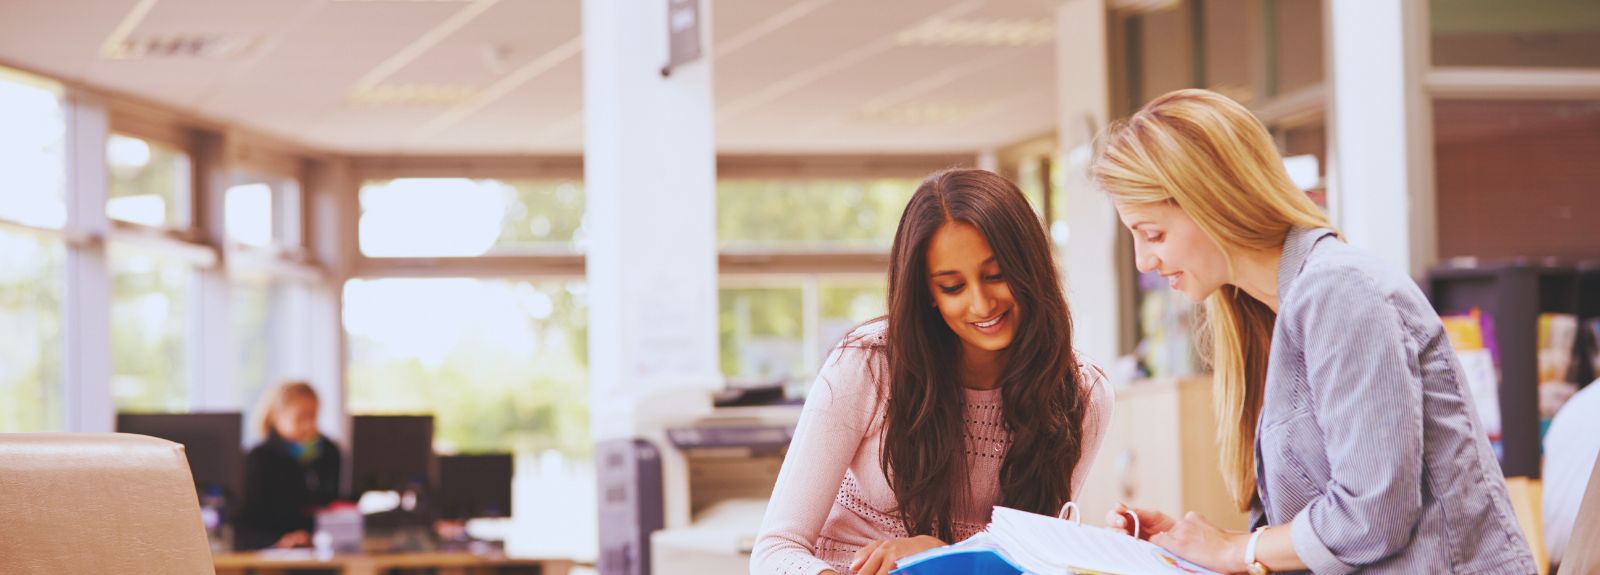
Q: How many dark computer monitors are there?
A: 3